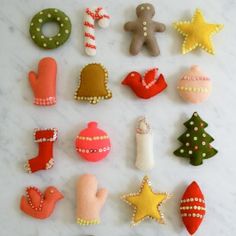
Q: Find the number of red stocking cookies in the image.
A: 1